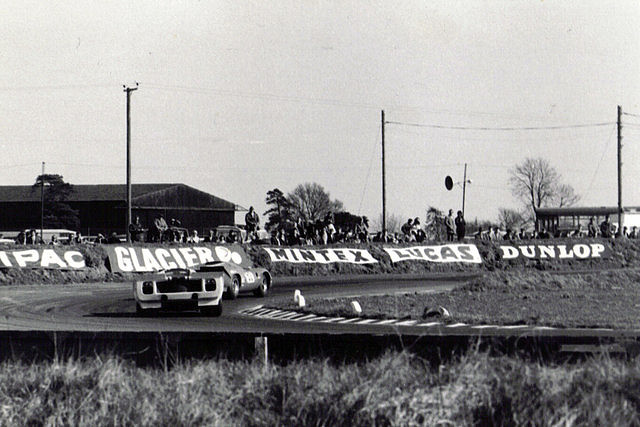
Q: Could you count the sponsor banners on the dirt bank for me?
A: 5